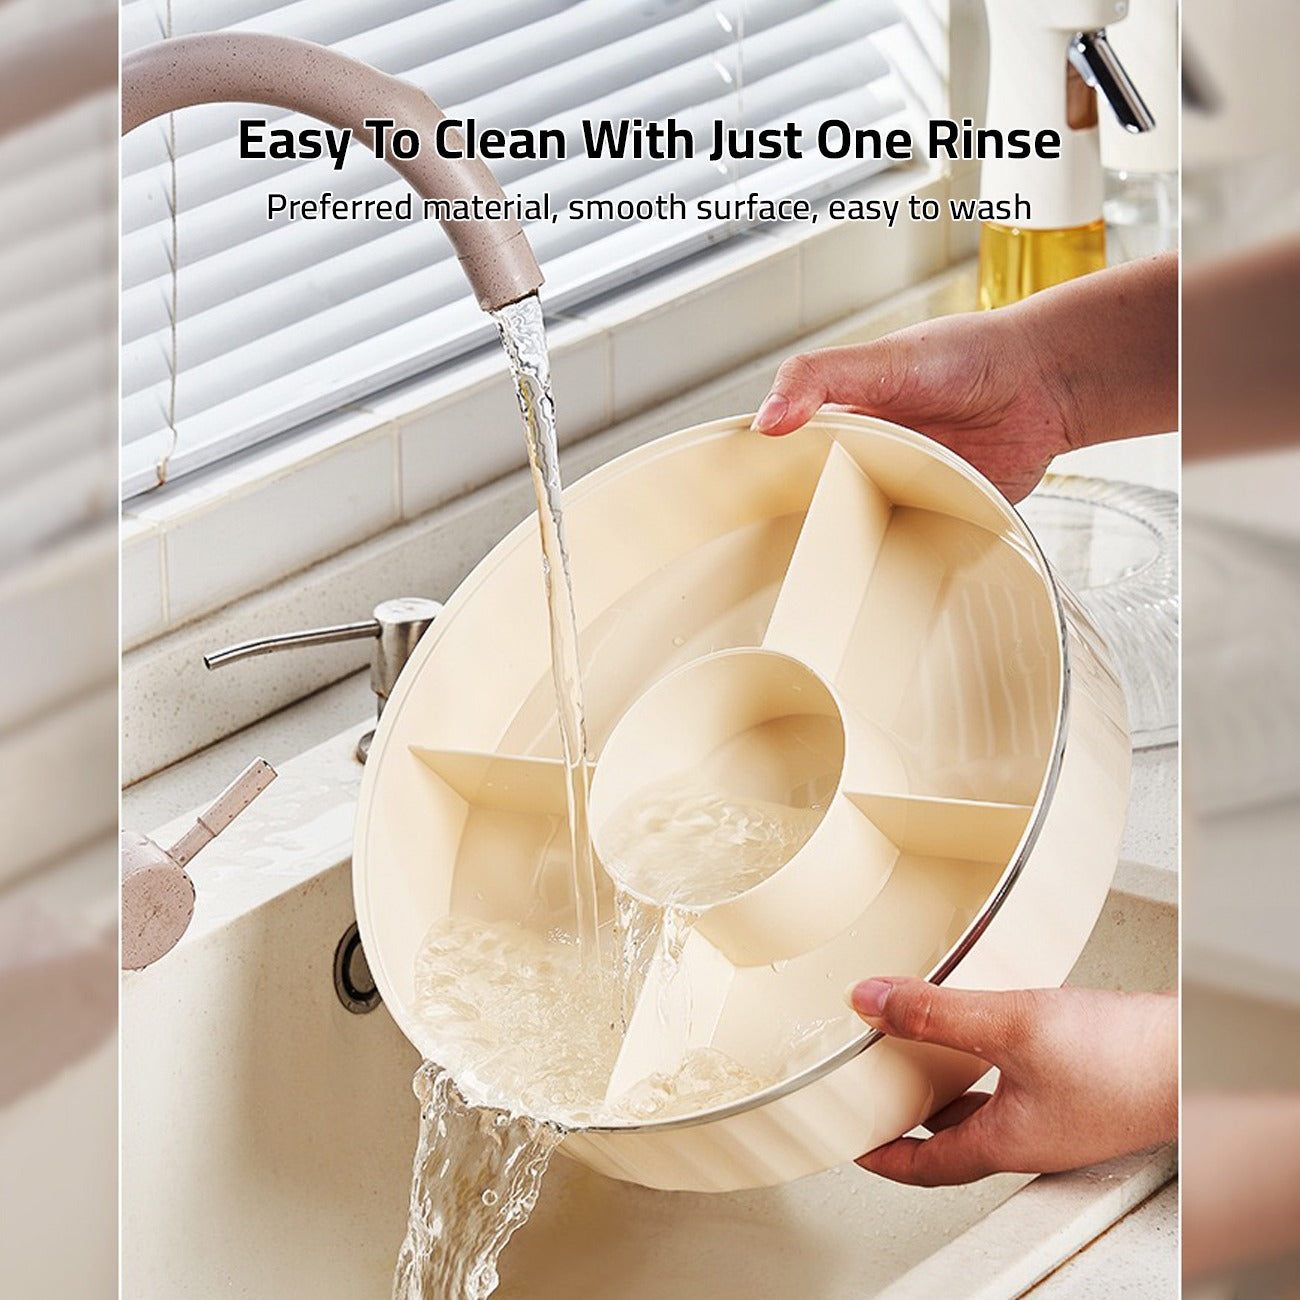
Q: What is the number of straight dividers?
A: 4